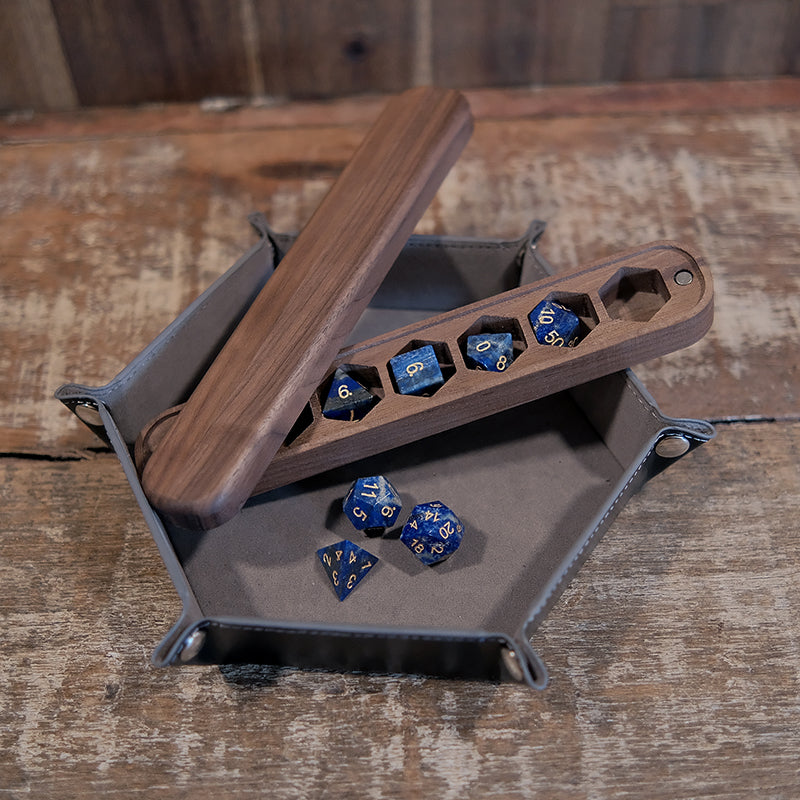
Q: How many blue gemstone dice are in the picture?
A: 7